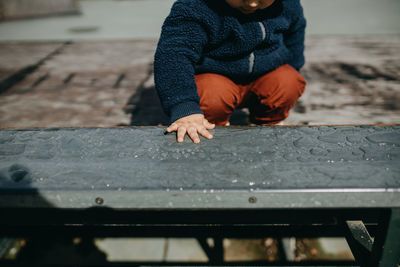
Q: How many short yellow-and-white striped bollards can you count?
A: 0